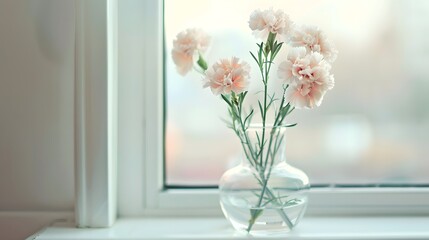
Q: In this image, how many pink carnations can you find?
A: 5